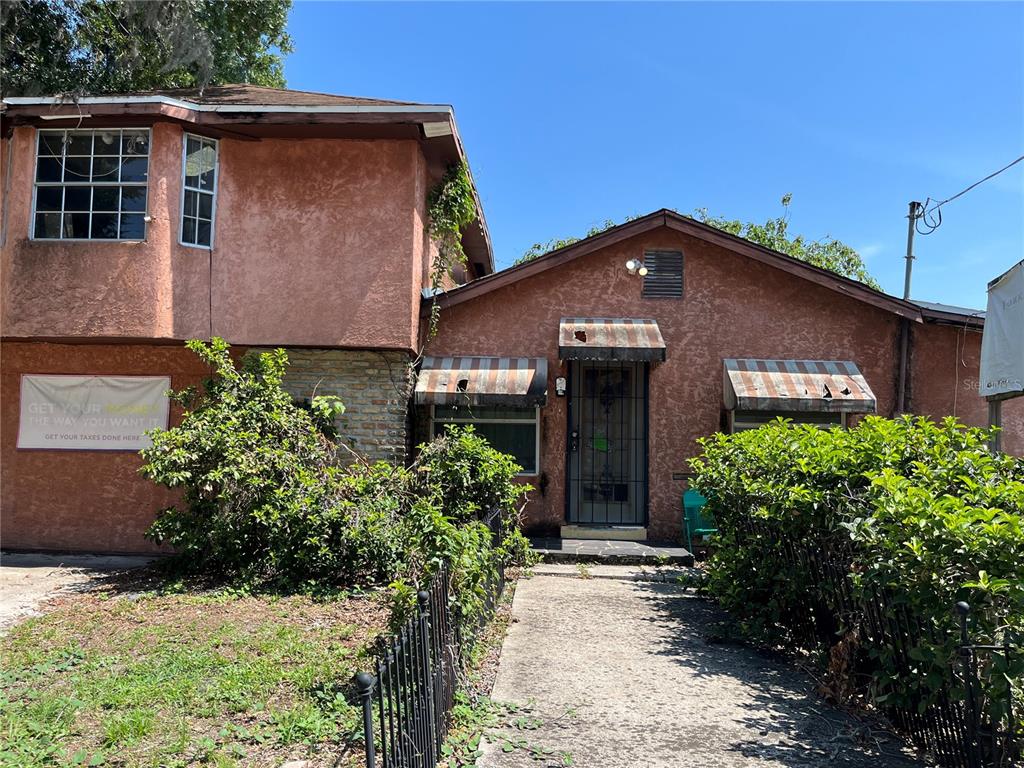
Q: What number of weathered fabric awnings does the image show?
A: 3